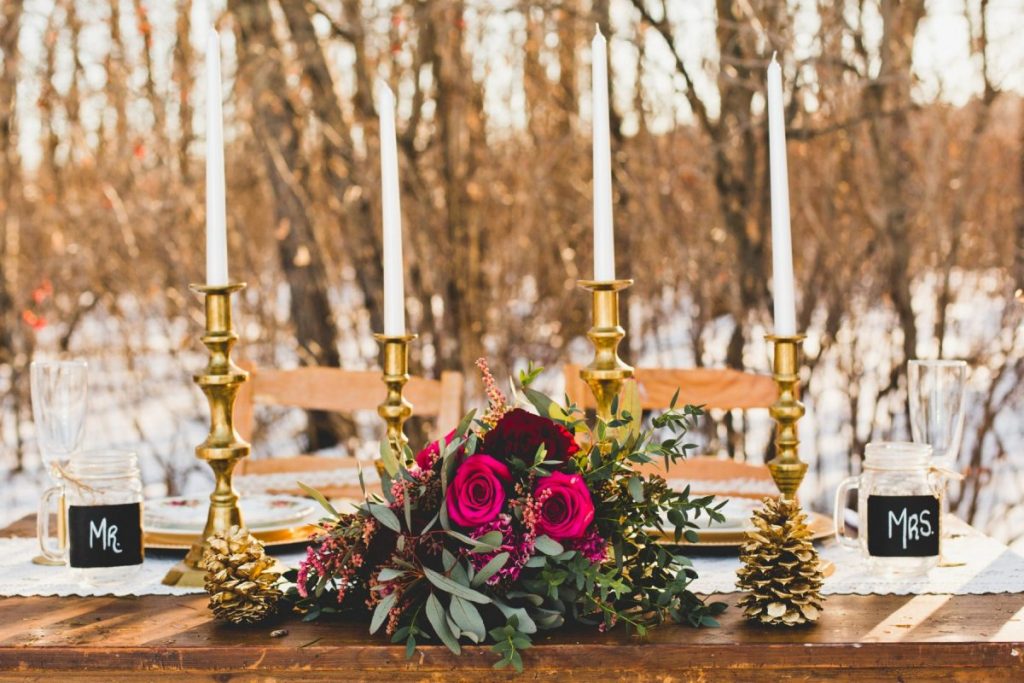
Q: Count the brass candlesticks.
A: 4